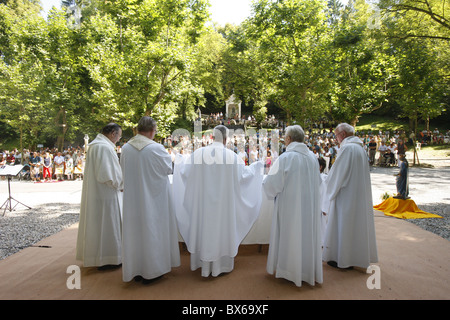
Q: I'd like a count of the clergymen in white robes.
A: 5